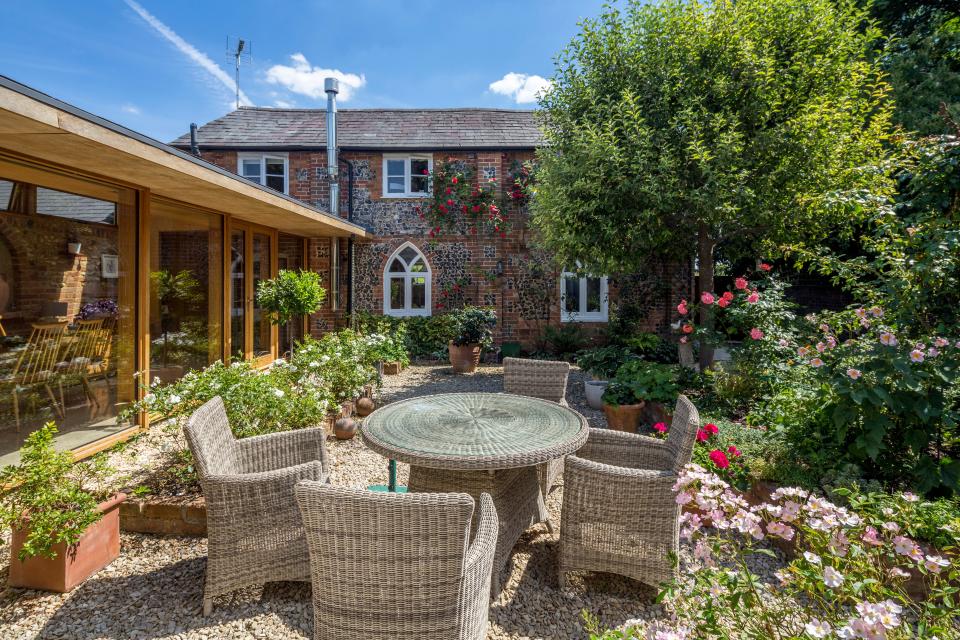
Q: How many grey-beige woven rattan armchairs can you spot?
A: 4